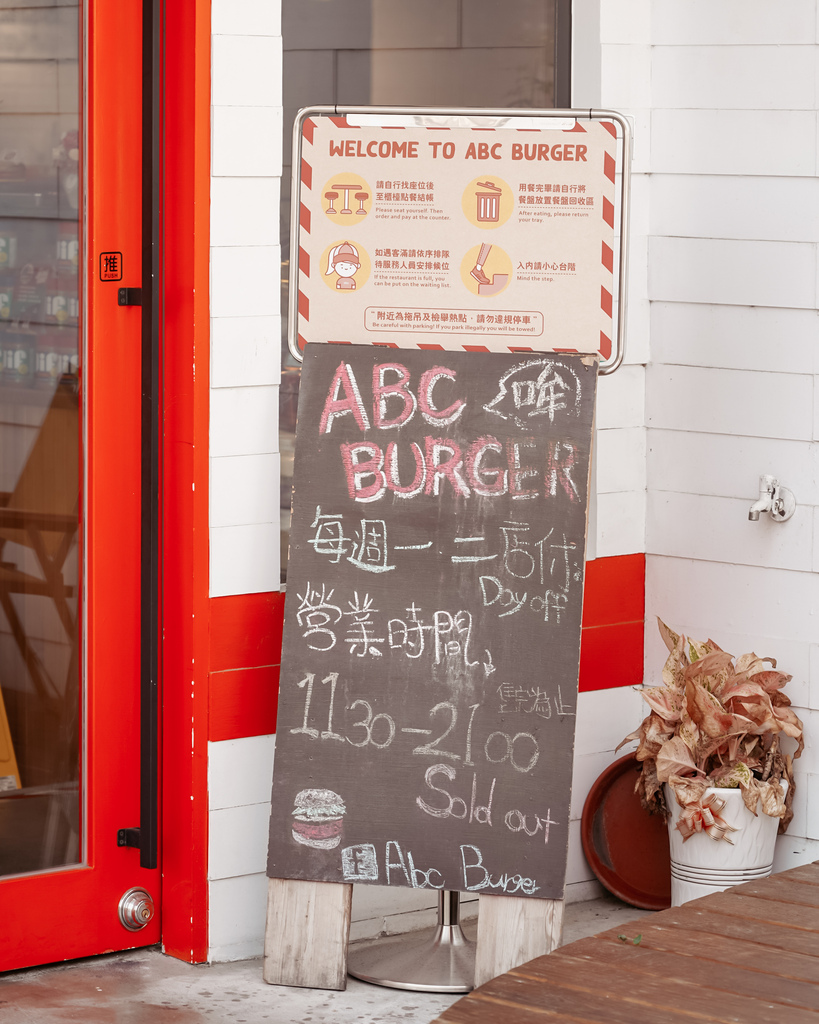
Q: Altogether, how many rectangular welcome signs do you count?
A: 1